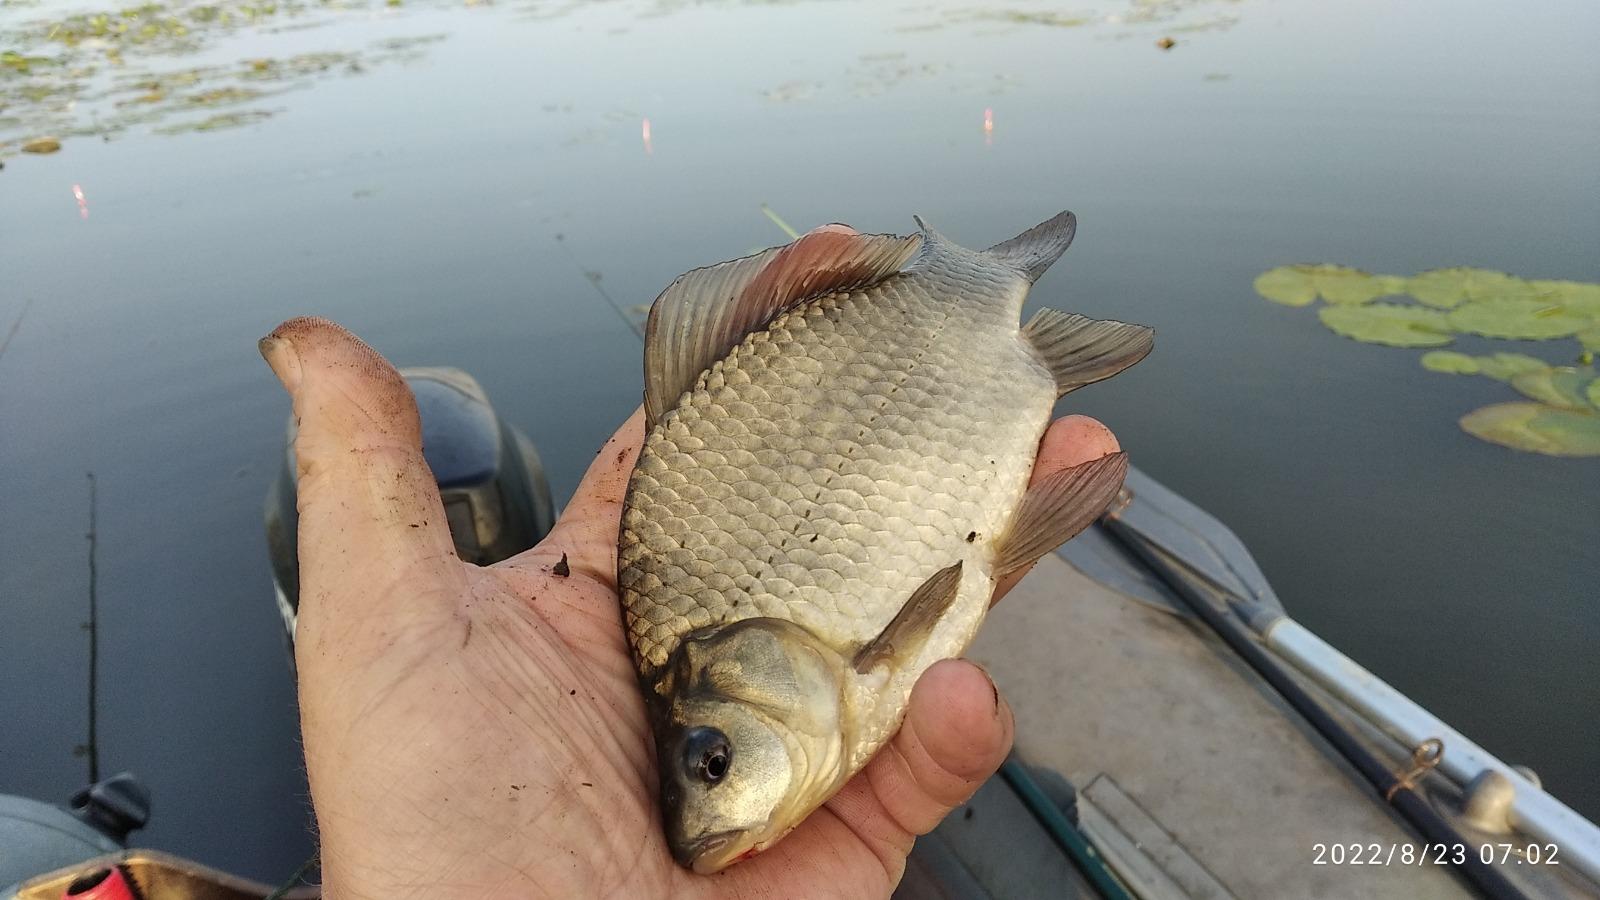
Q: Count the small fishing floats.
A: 3